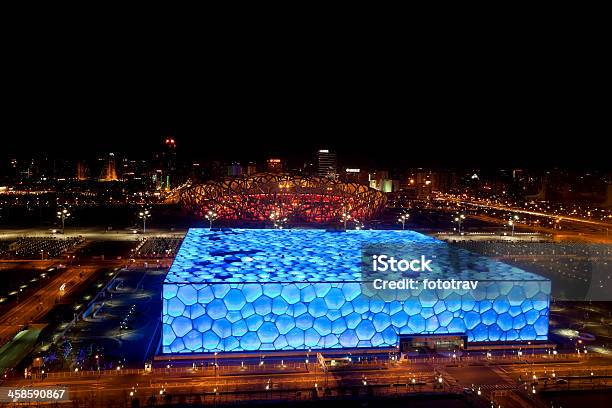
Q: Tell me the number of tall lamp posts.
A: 8